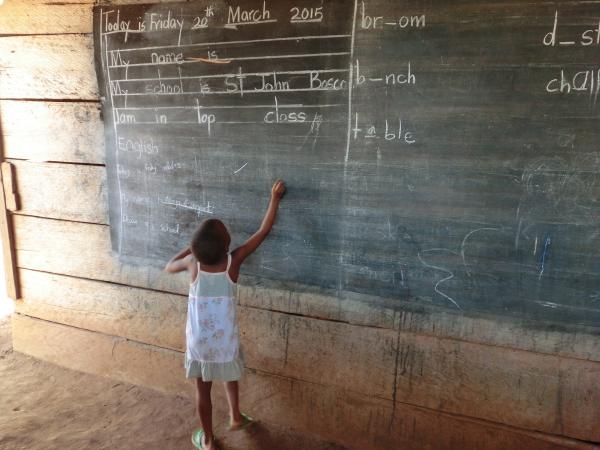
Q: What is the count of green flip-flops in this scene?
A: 2